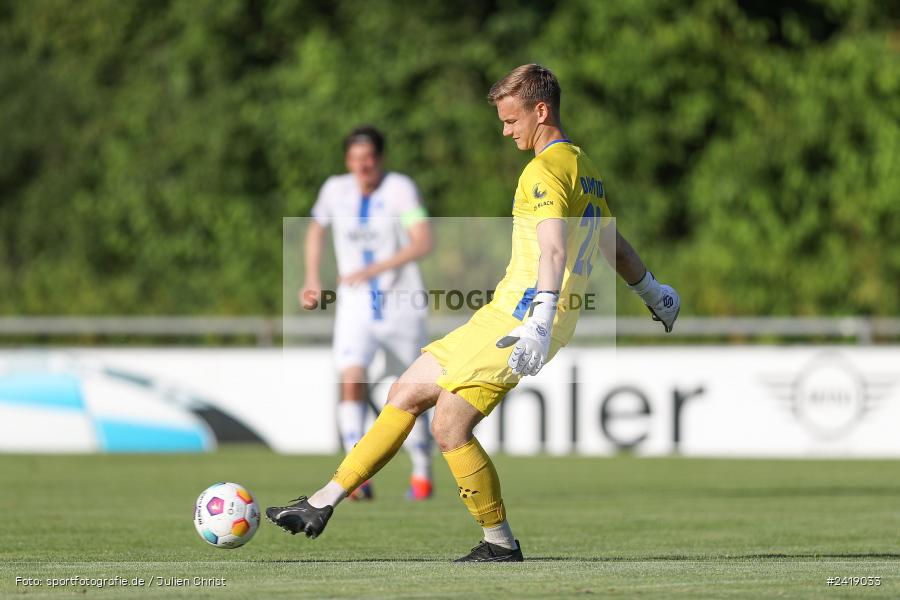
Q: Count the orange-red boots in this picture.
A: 2